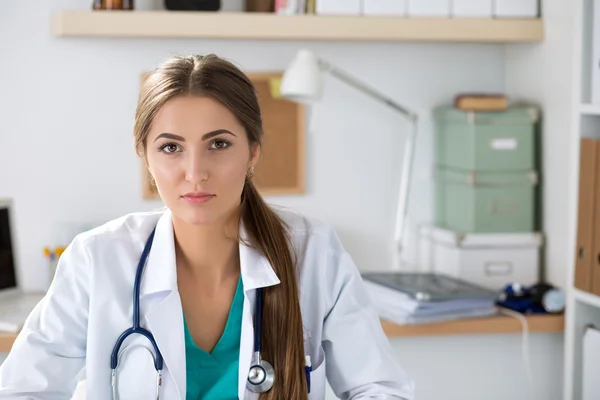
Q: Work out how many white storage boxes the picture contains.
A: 1